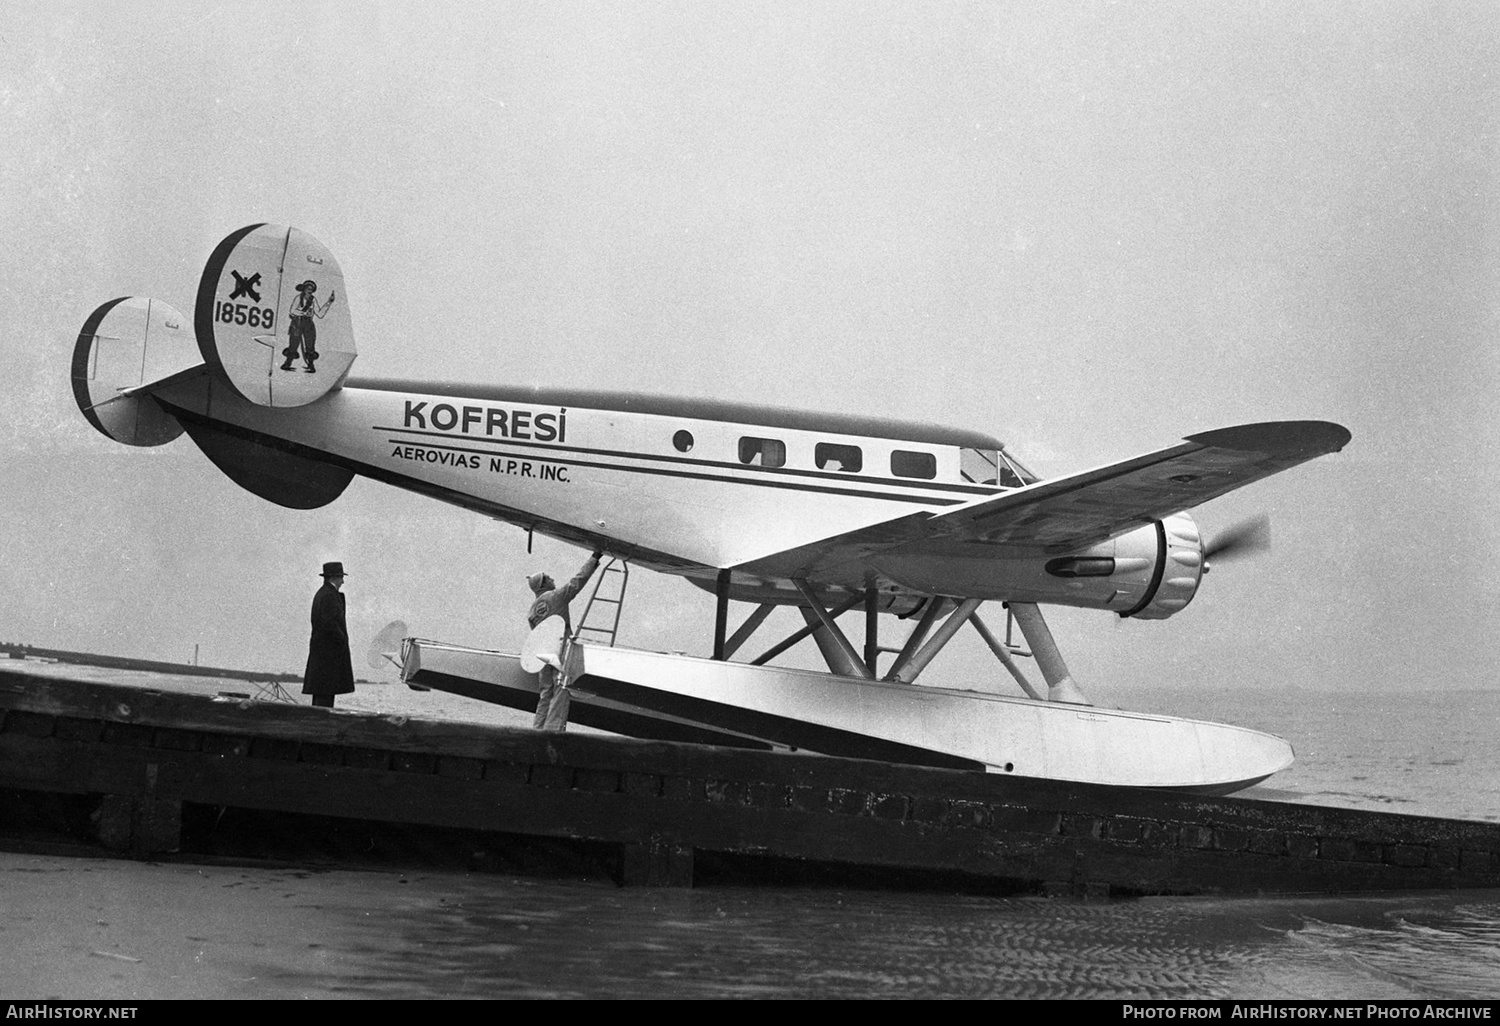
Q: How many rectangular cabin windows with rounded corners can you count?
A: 3